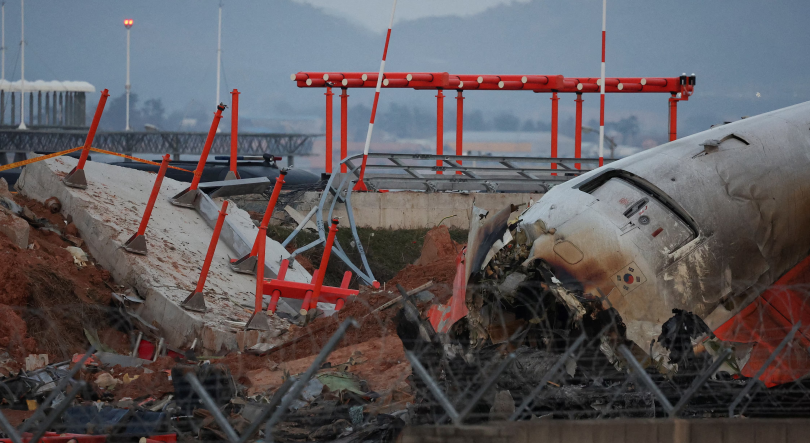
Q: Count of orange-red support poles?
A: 15